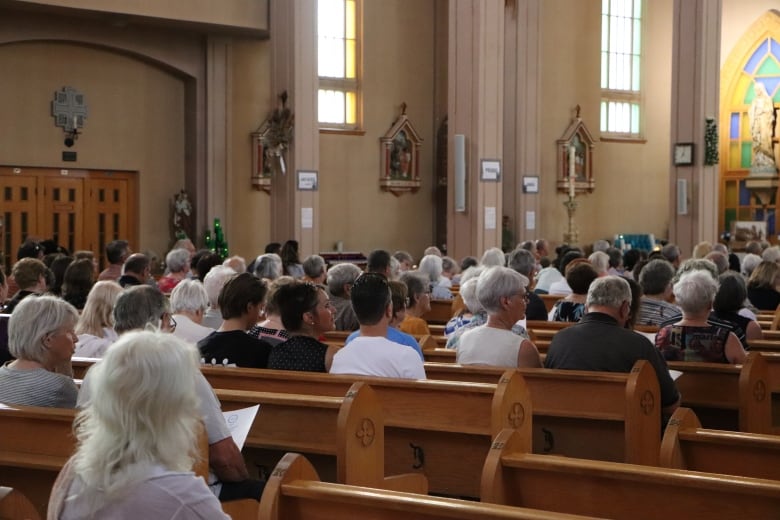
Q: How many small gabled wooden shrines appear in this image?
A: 3